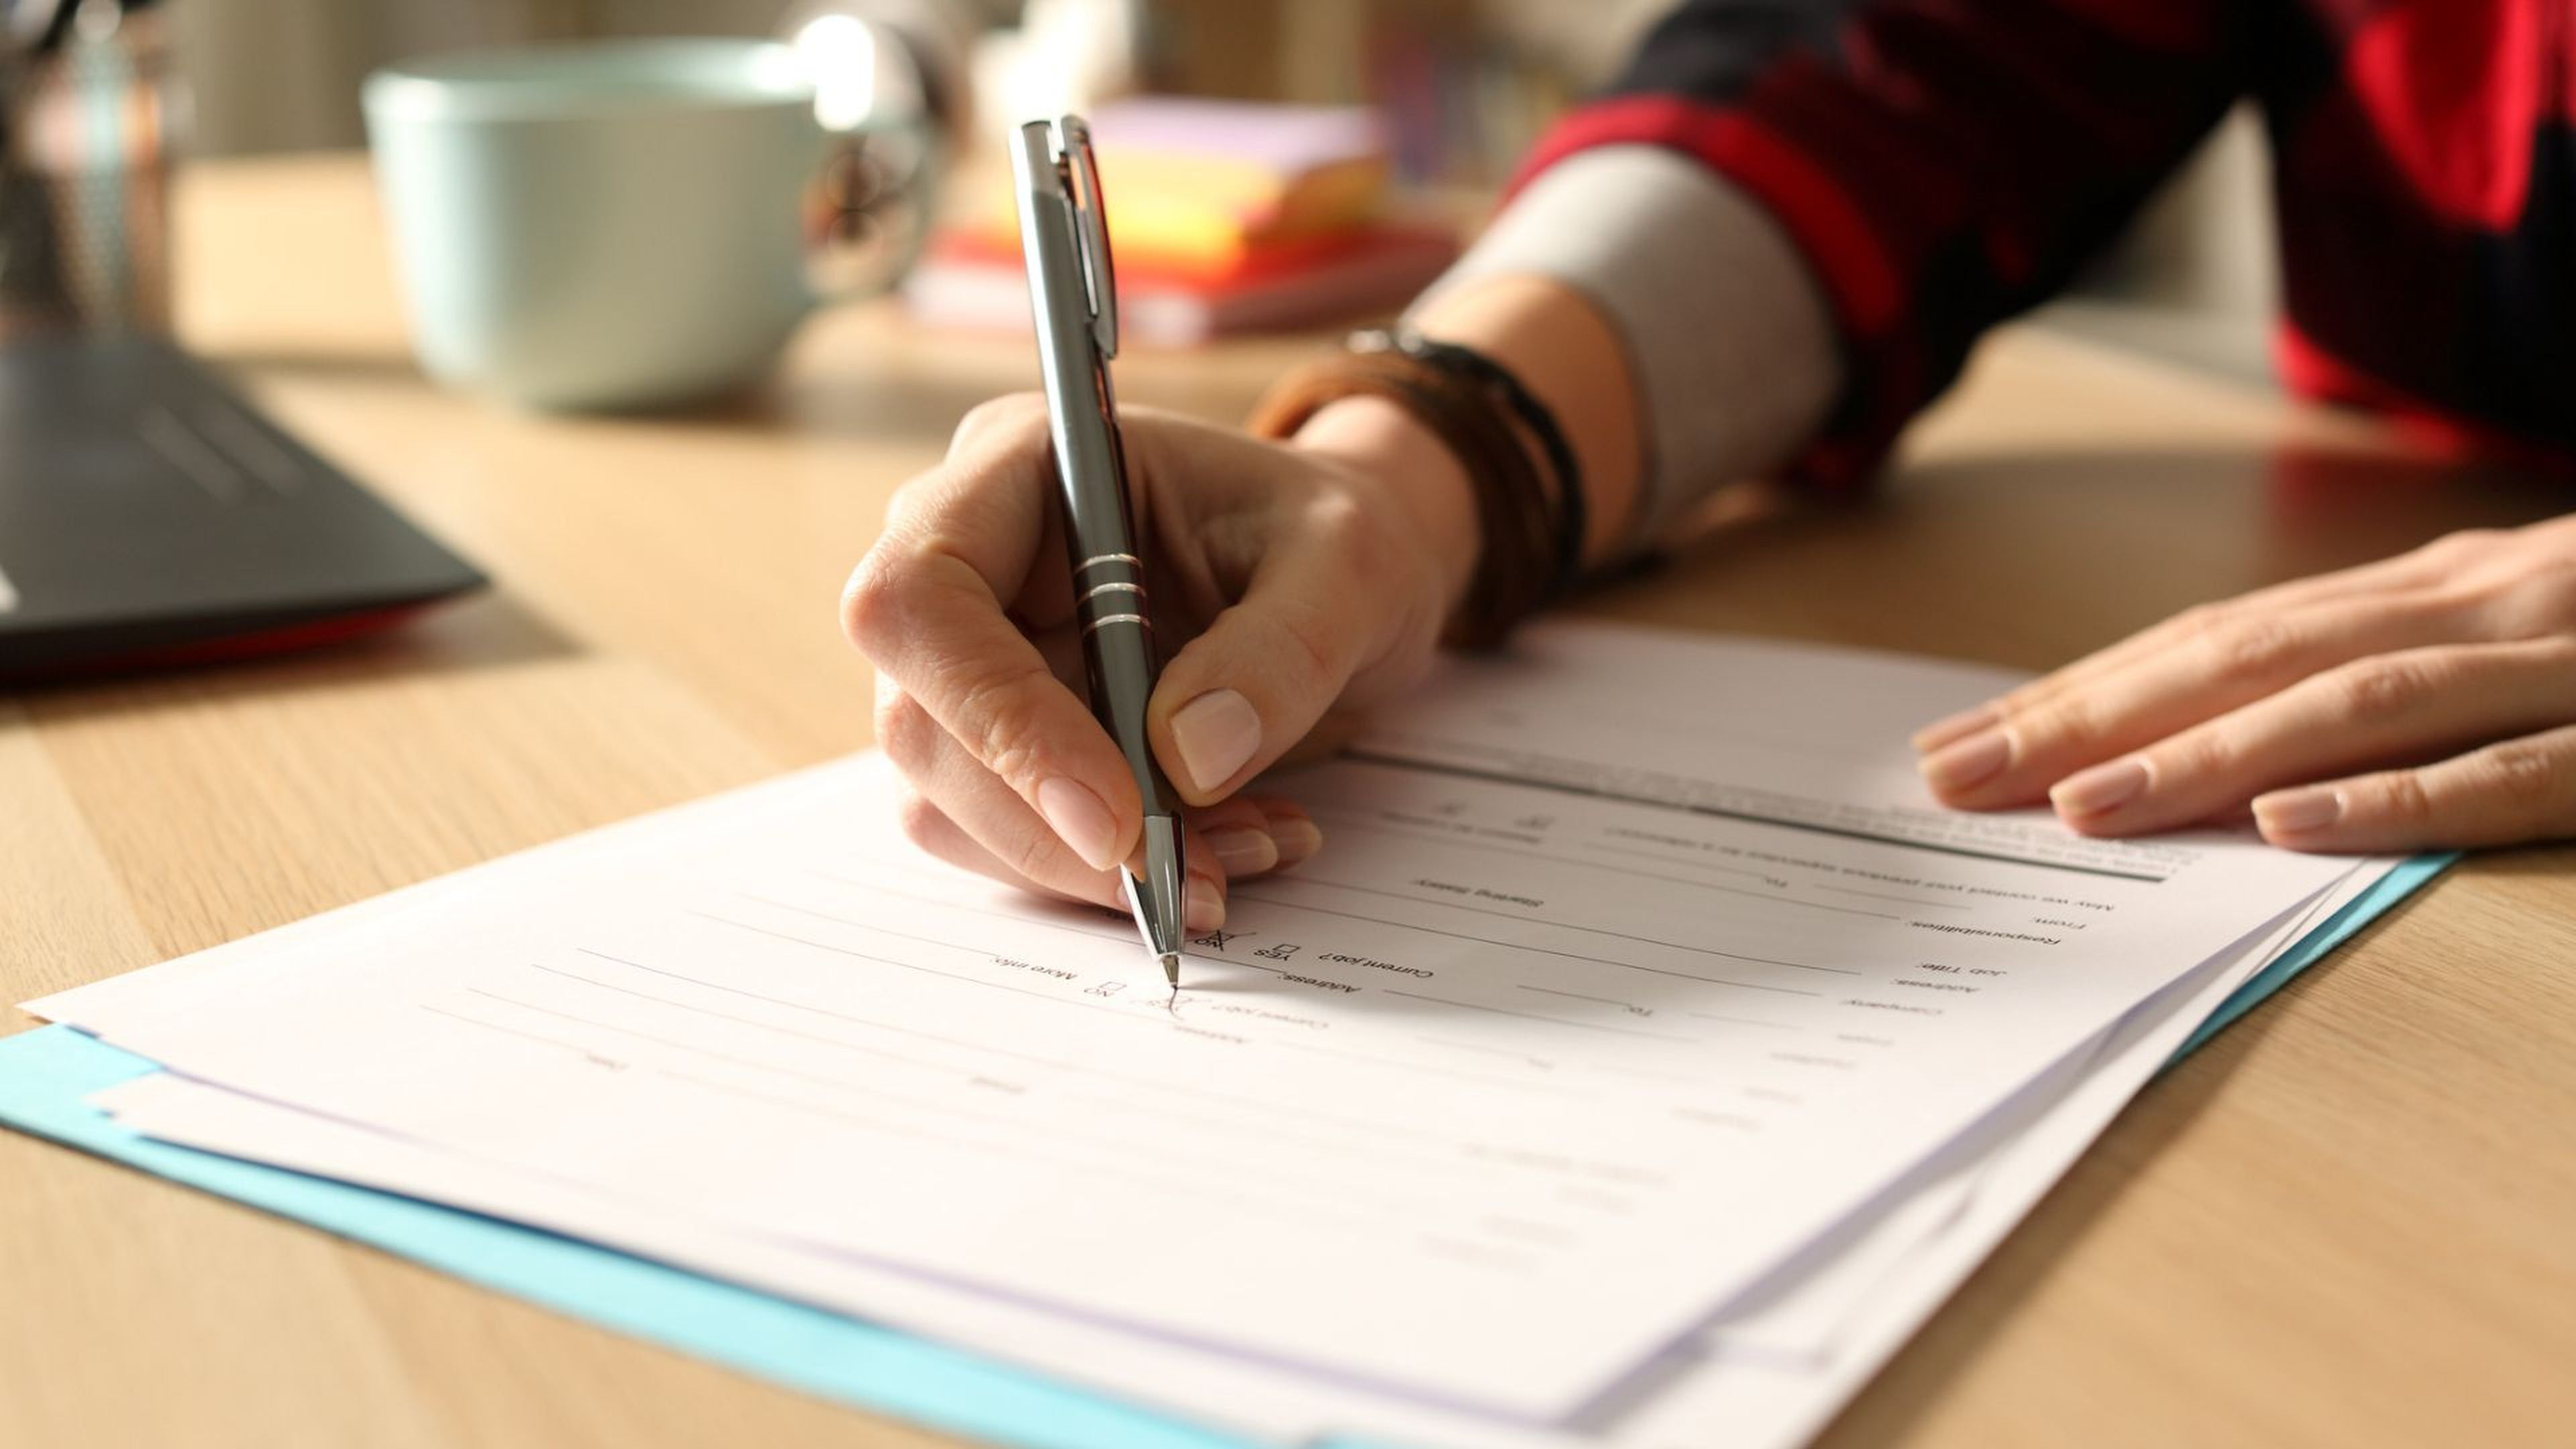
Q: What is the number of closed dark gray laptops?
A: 1